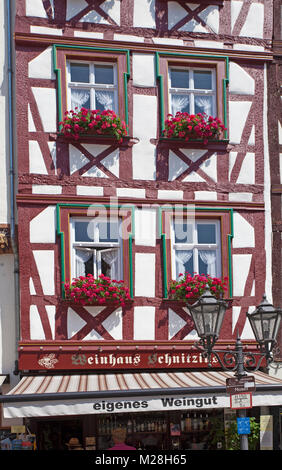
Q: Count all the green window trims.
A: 4